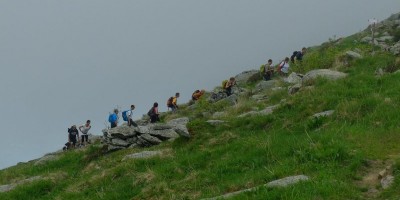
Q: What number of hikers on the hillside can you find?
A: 11